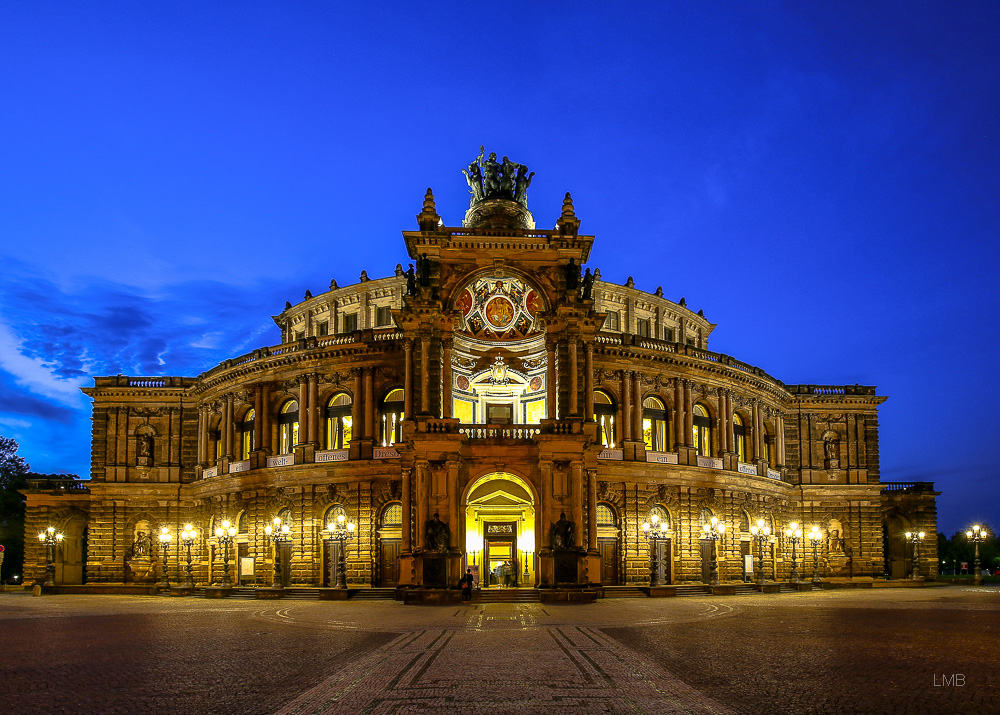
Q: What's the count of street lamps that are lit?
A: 13